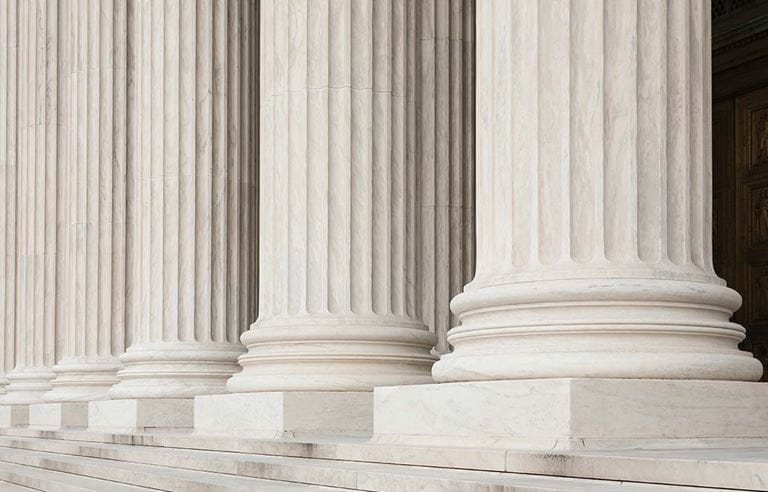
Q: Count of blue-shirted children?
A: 0